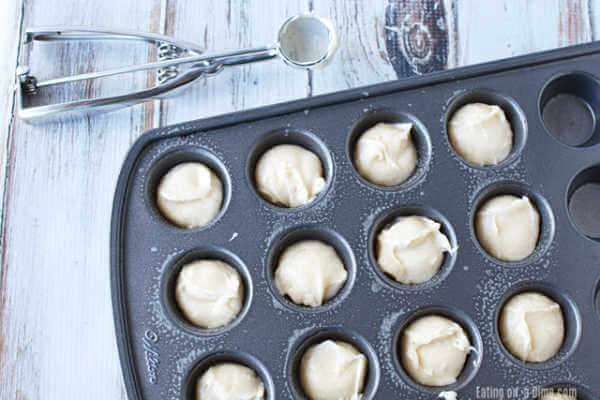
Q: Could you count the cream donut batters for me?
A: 12